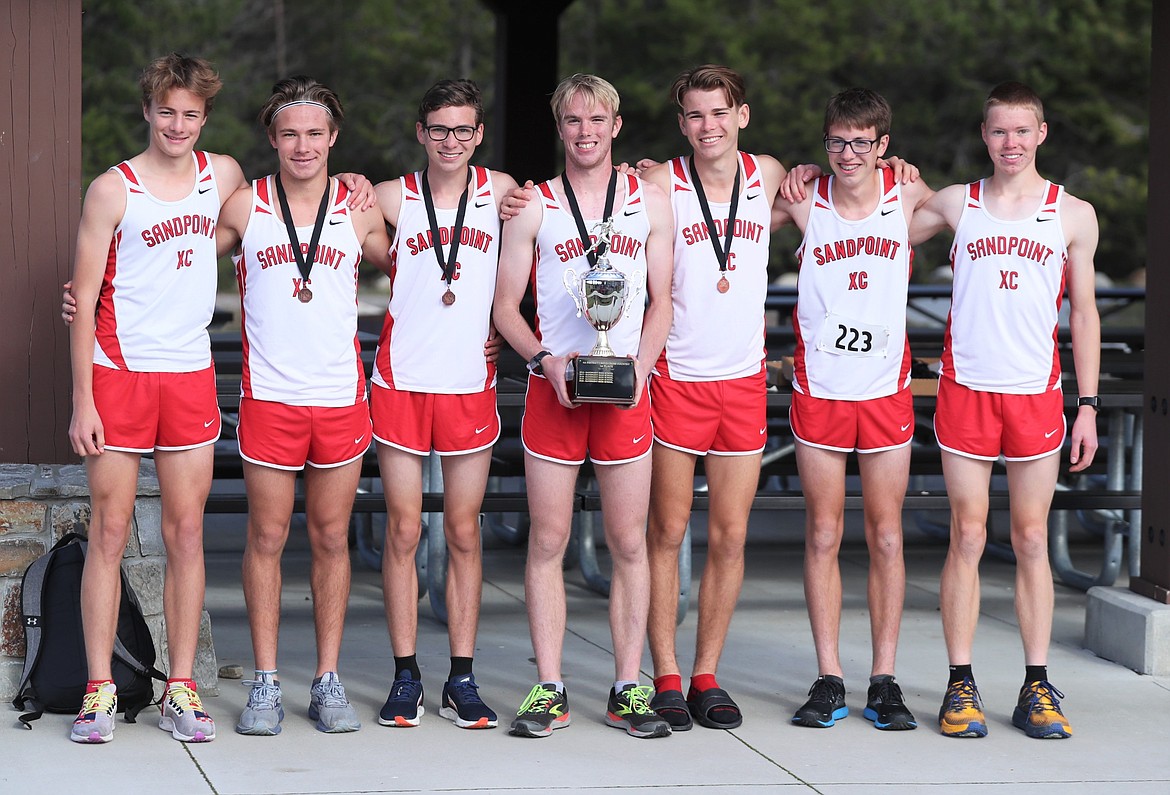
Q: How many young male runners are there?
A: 7